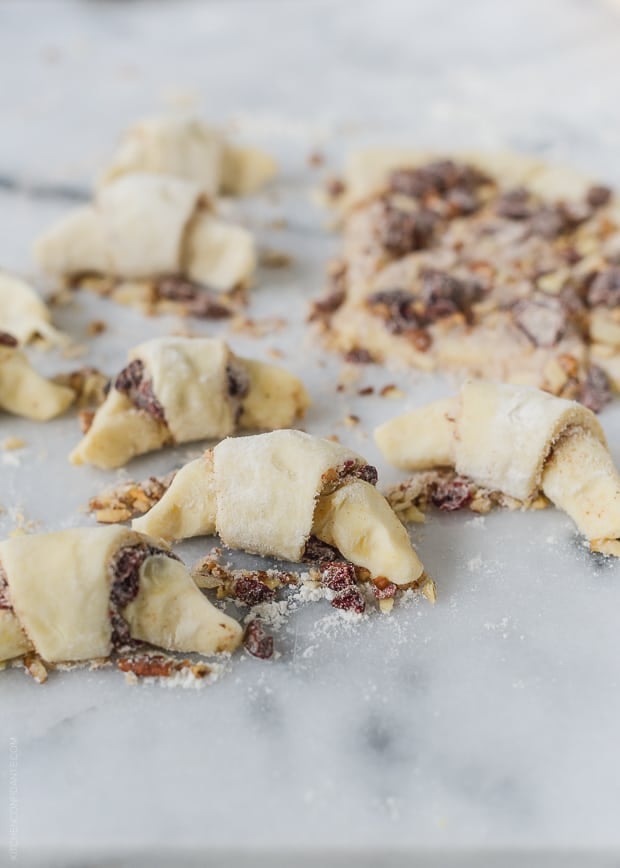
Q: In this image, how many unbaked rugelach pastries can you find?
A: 8